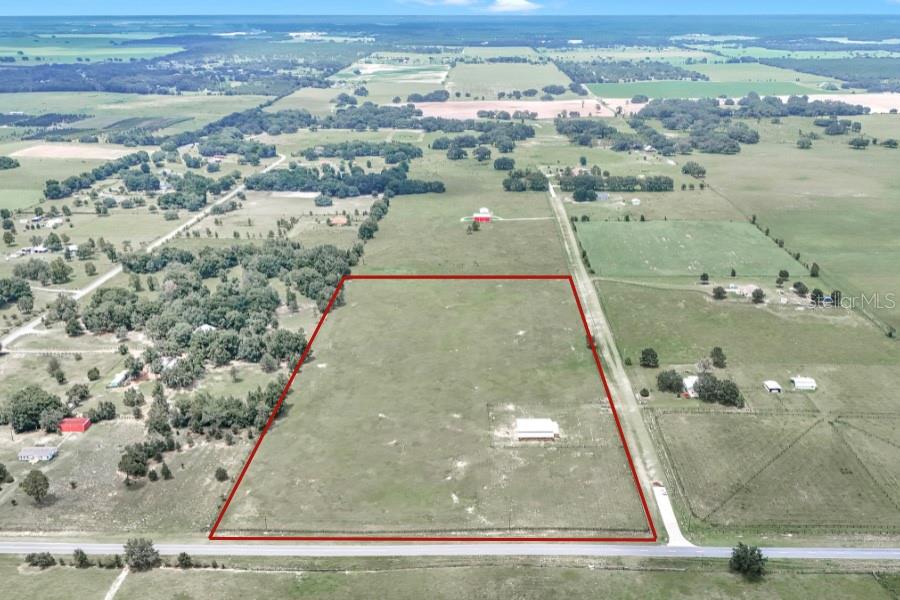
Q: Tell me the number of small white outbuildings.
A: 2